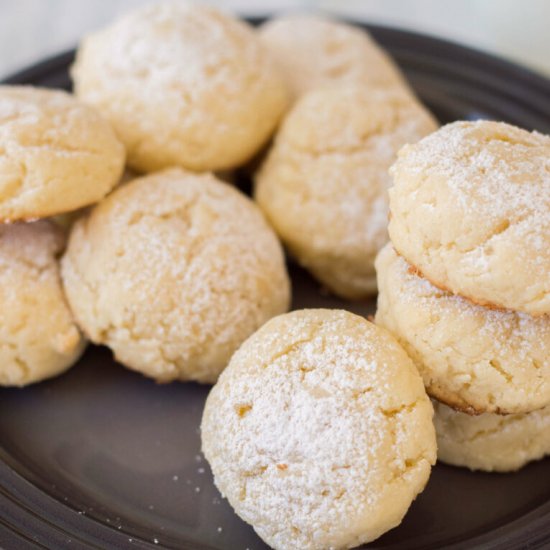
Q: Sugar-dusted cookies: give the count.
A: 10